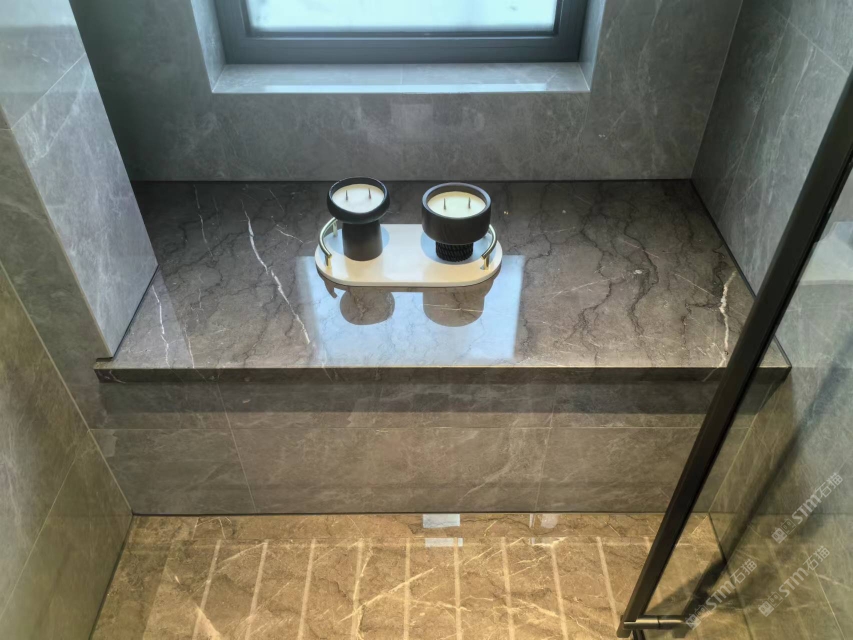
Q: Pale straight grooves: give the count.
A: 10